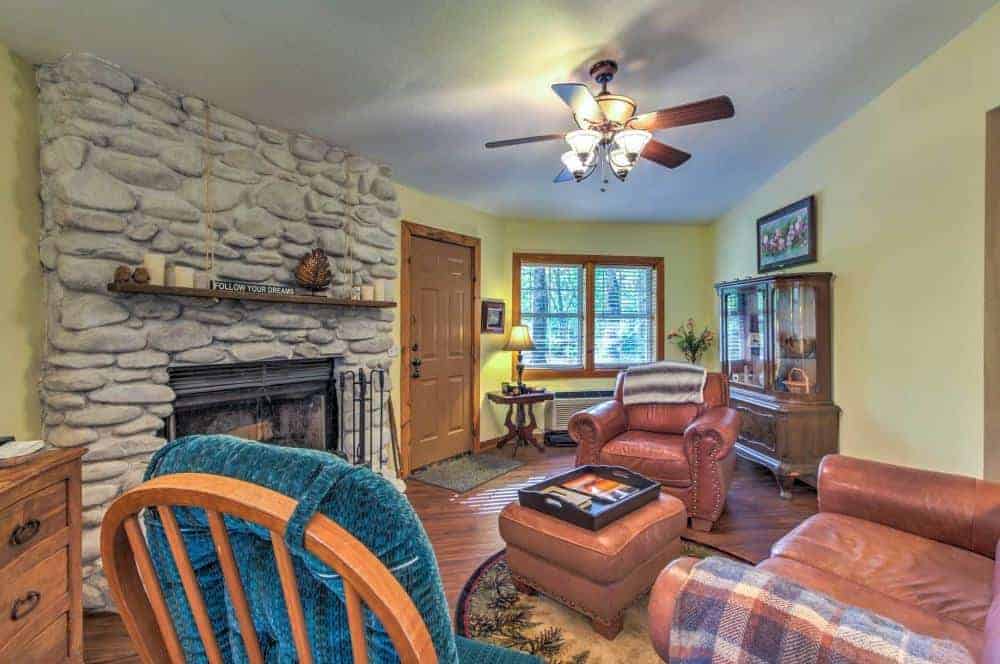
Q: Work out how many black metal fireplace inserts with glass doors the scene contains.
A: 1